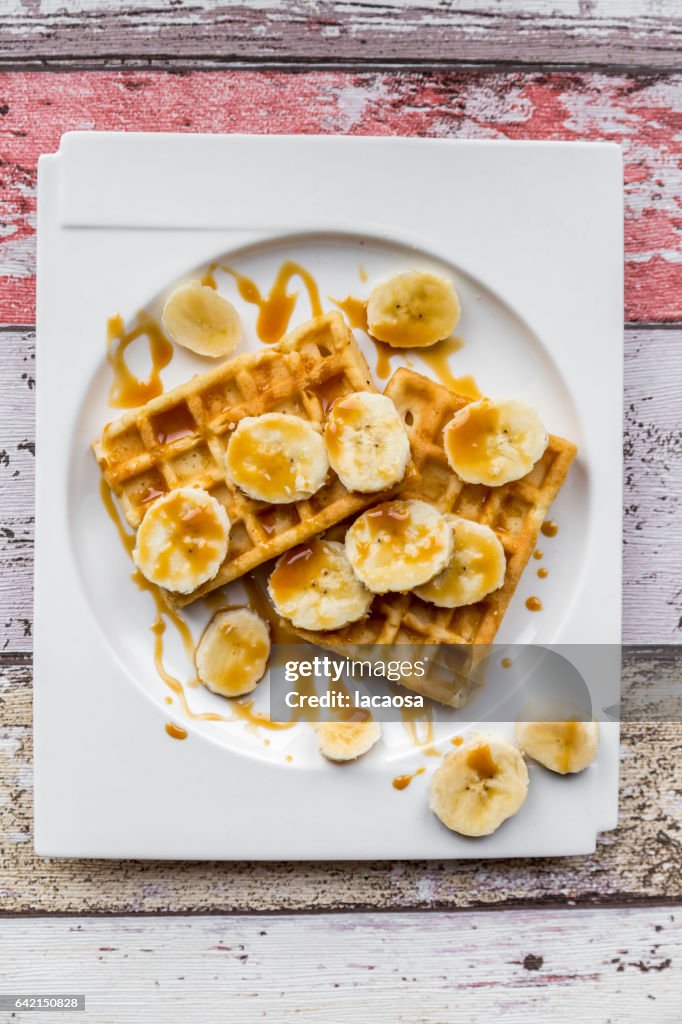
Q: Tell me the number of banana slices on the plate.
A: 13